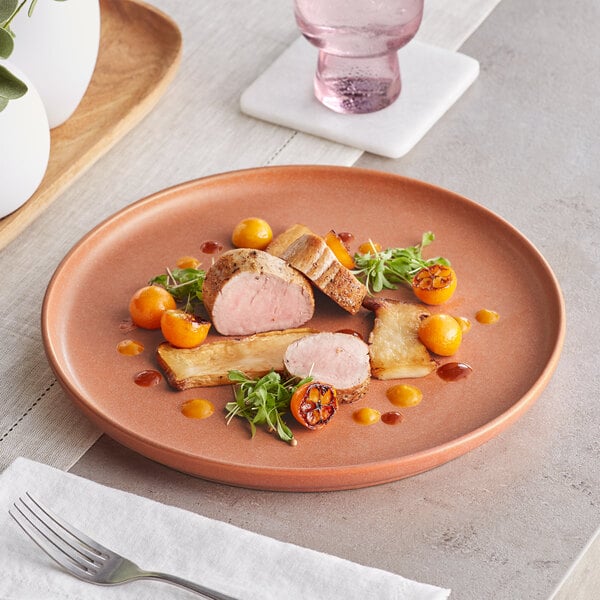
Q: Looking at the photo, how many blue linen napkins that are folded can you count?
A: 0